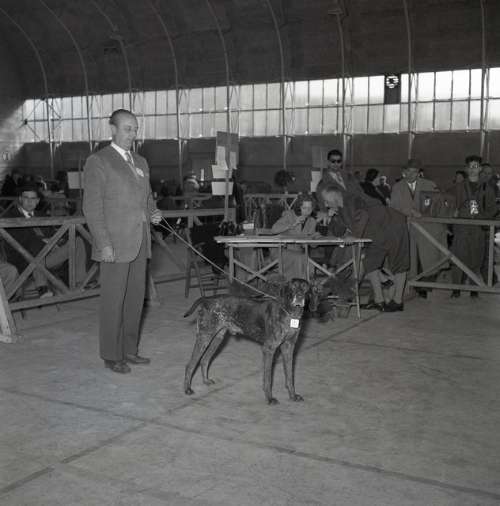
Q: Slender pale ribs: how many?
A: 9